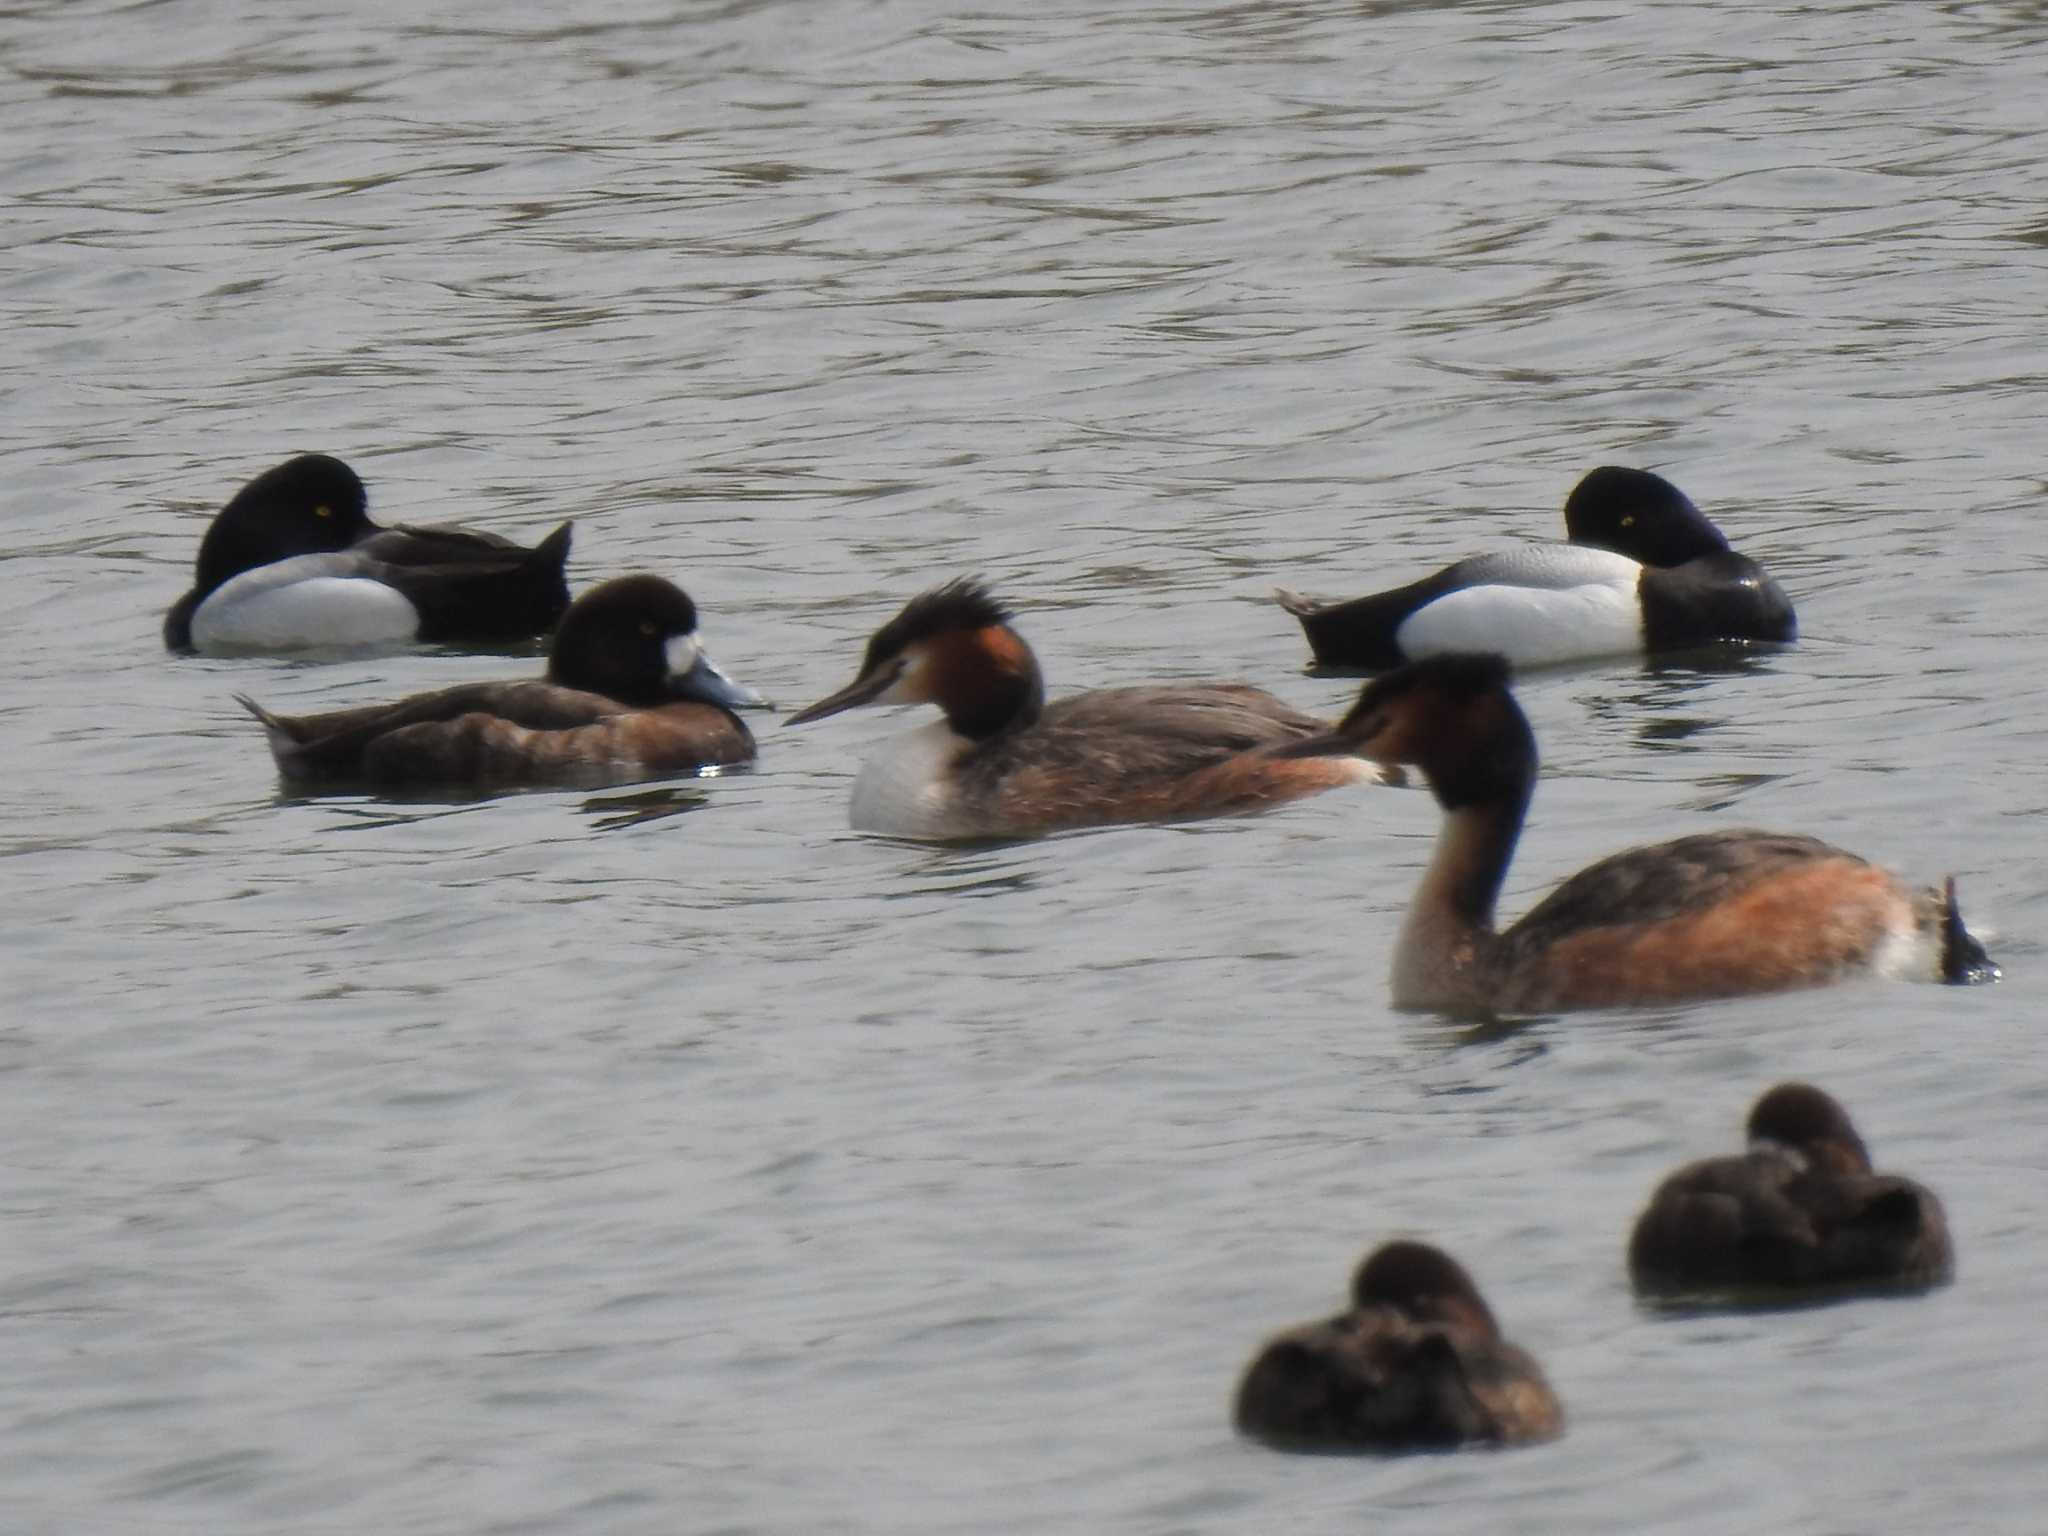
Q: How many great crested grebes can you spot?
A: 2